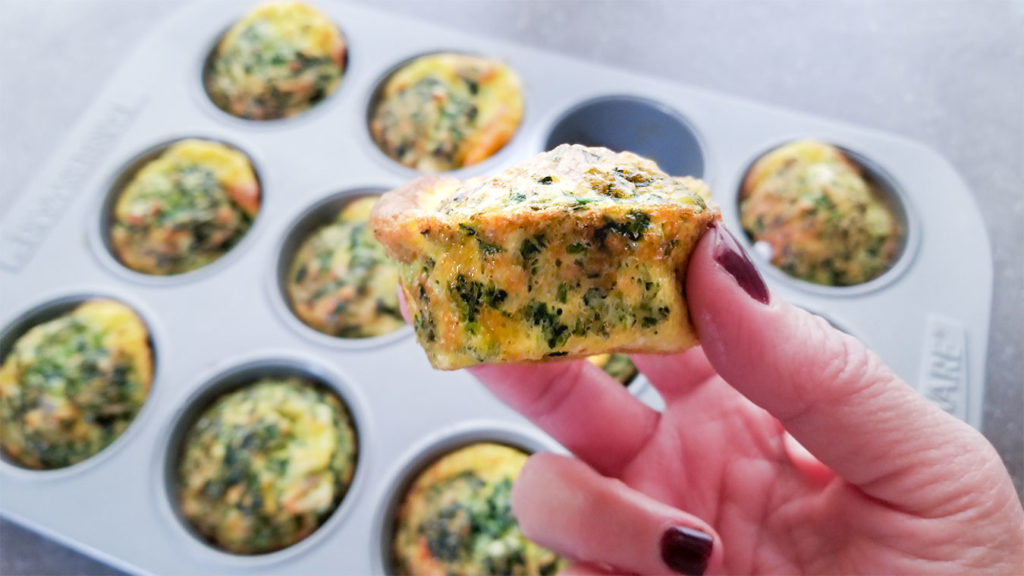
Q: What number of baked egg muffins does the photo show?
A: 10